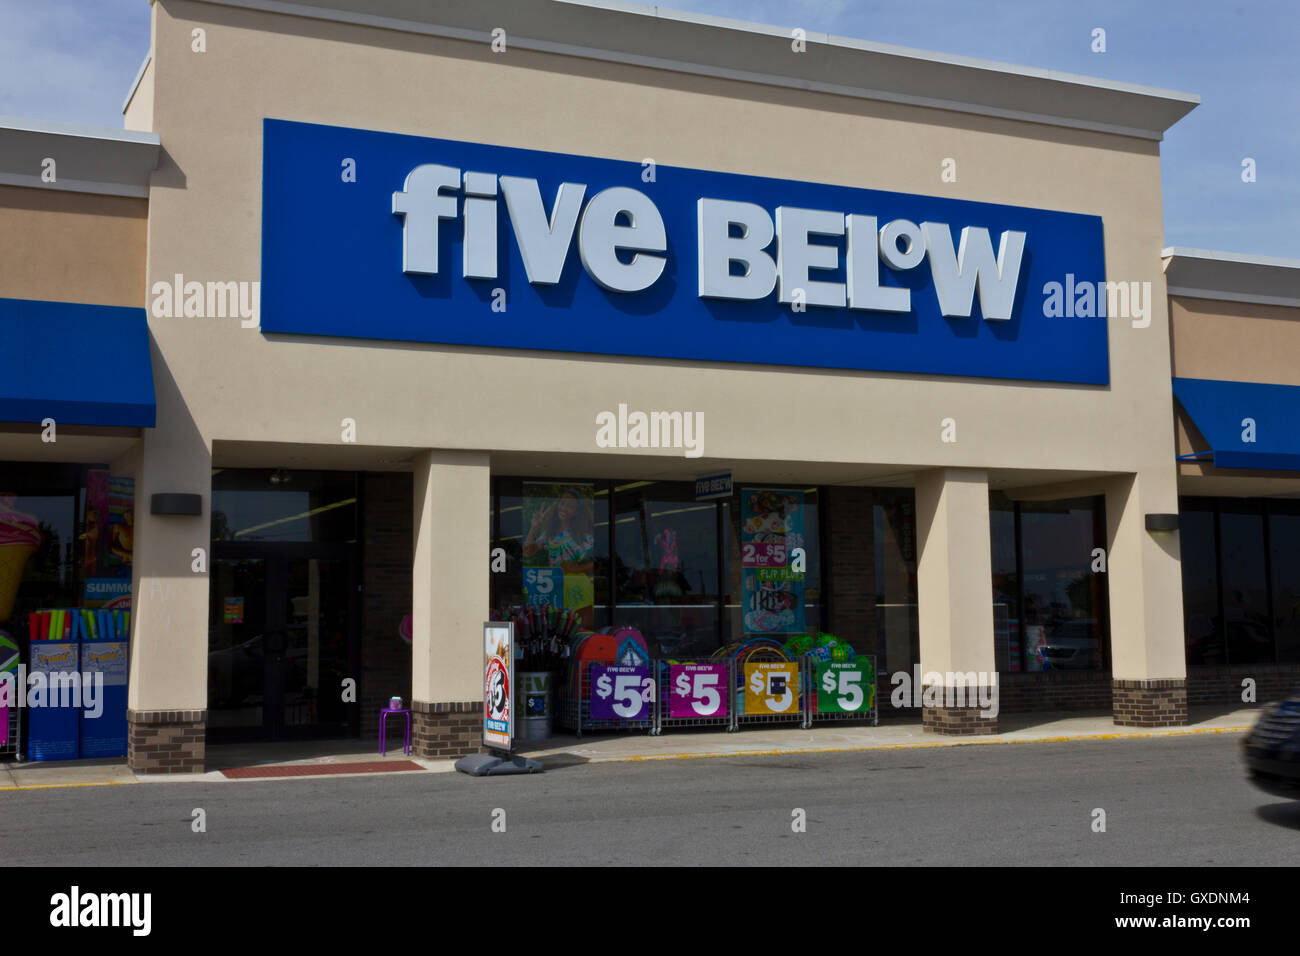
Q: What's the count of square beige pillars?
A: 4